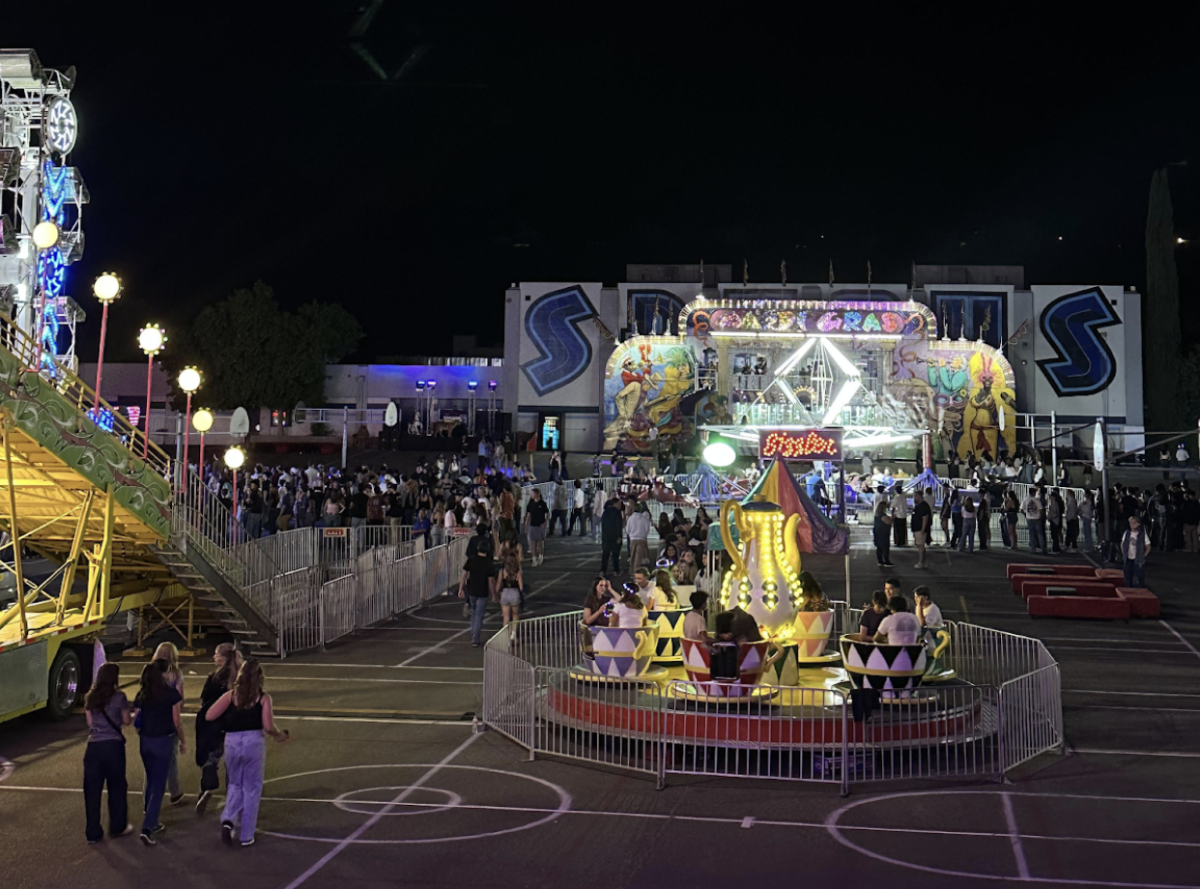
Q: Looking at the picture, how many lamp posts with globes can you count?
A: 6